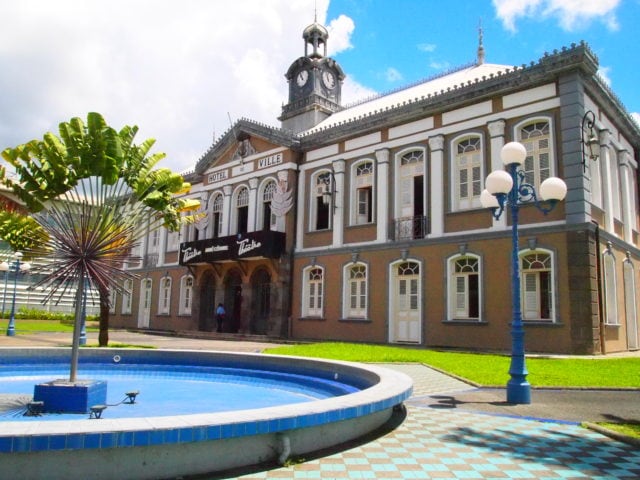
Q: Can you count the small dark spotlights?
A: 3